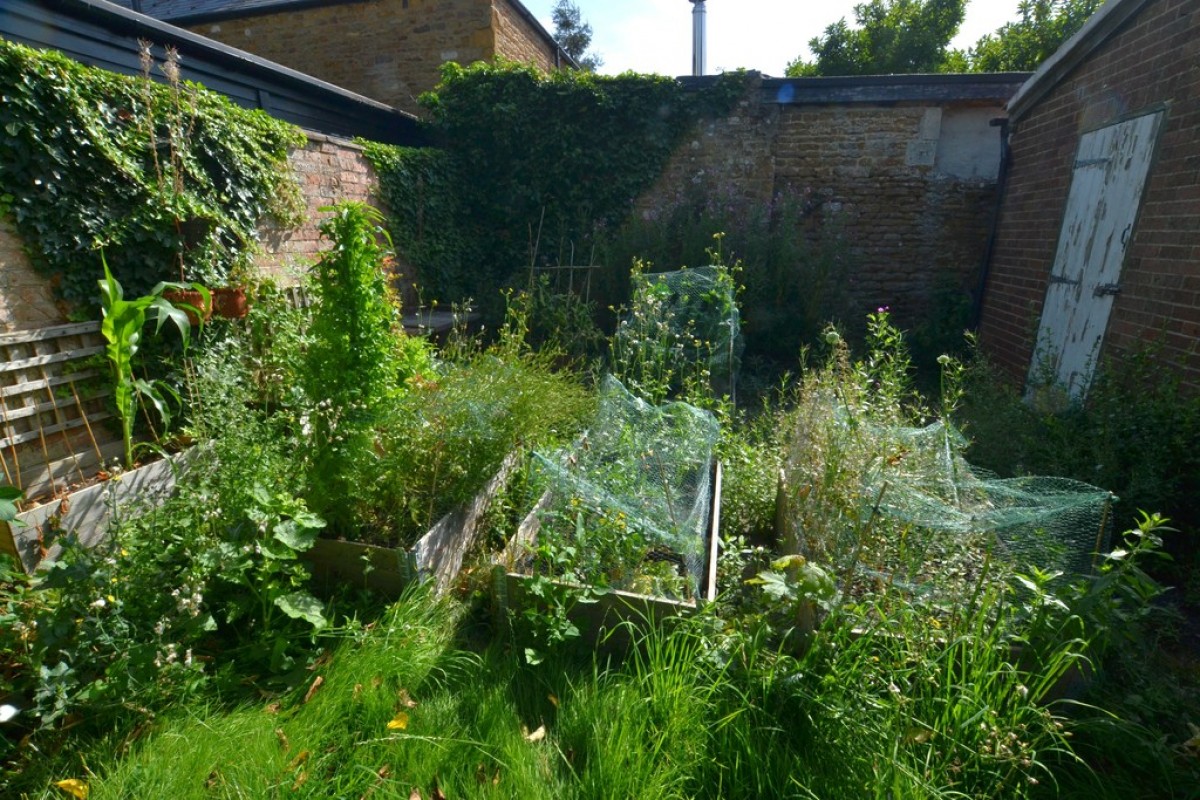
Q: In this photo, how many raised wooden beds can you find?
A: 4